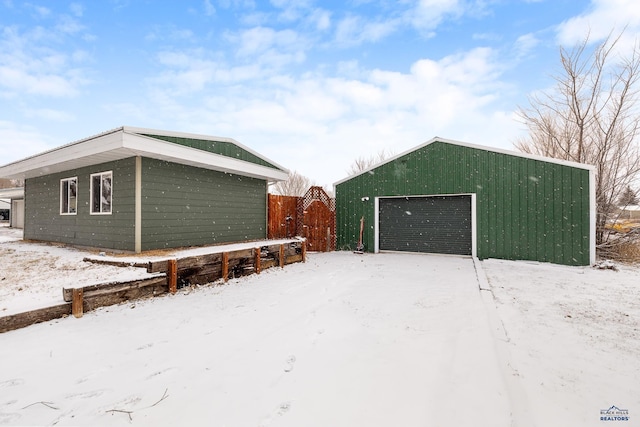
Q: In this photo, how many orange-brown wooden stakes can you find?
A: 6